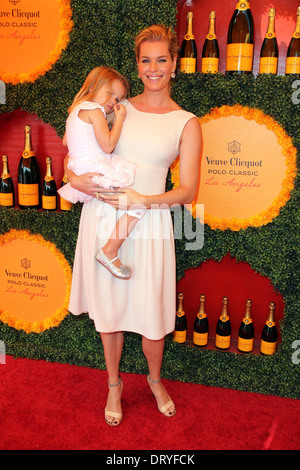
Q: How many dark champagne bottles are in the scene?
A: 14